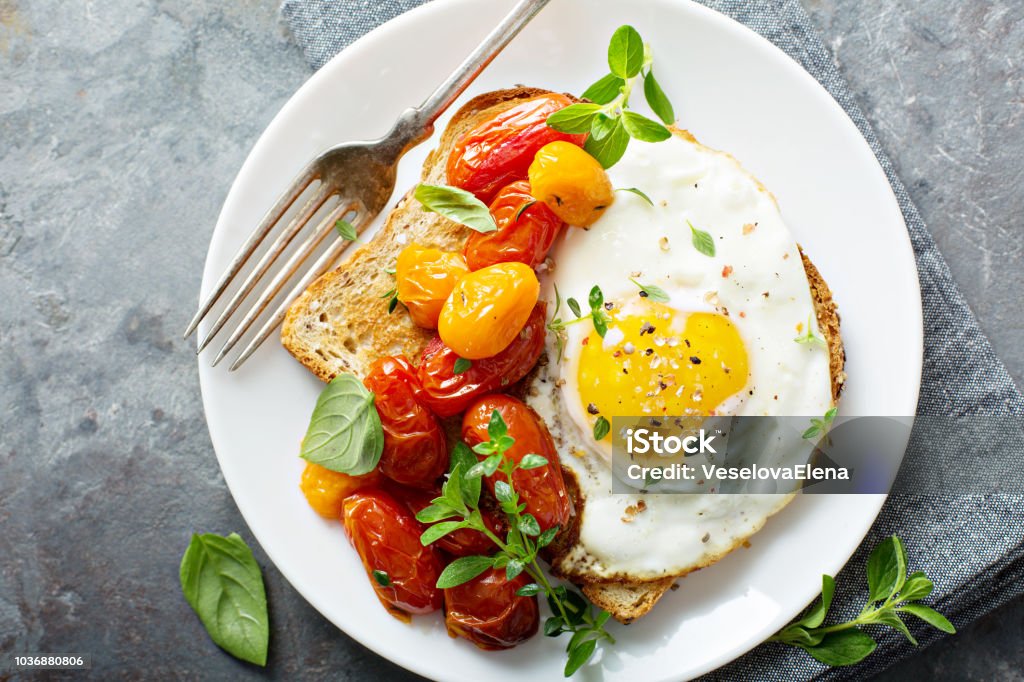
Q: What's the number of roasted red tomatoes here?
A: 8